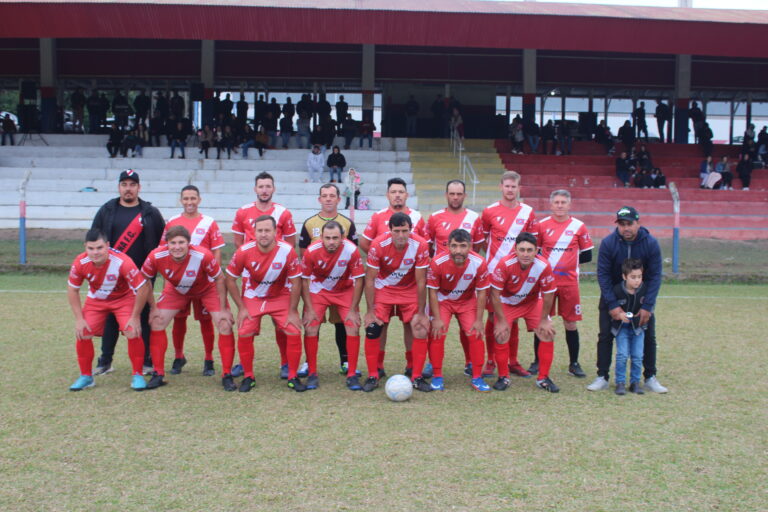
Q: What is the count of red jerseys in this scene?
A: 13